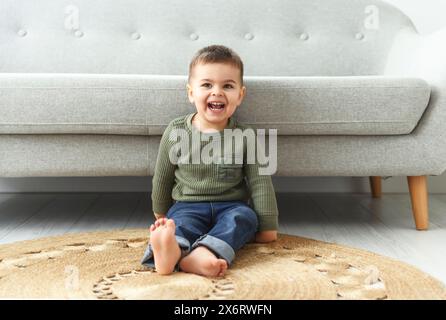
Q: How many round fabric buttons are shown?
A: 7